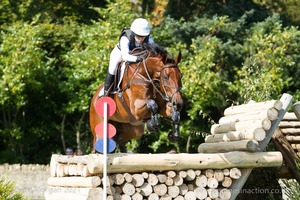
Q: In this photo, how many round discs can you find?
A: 3